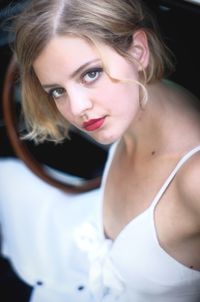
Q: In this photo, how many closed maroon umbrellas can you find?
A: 0